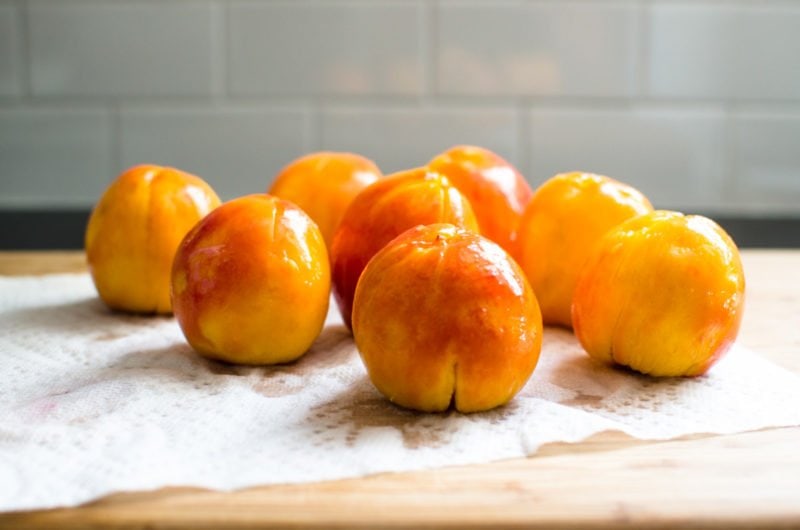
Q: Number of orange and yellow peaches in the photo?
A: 8